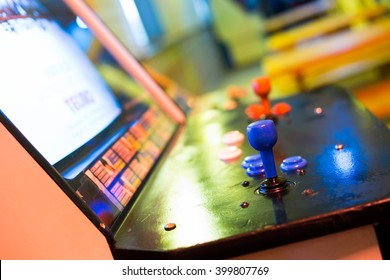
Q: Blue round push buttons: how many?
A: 3